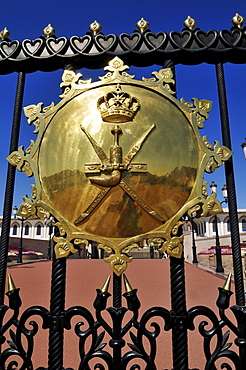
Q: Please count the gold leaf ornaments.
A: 12